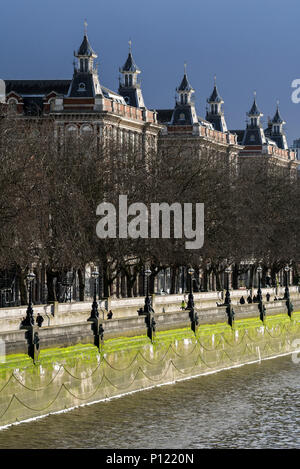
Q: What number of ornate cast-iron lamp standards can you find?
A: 7